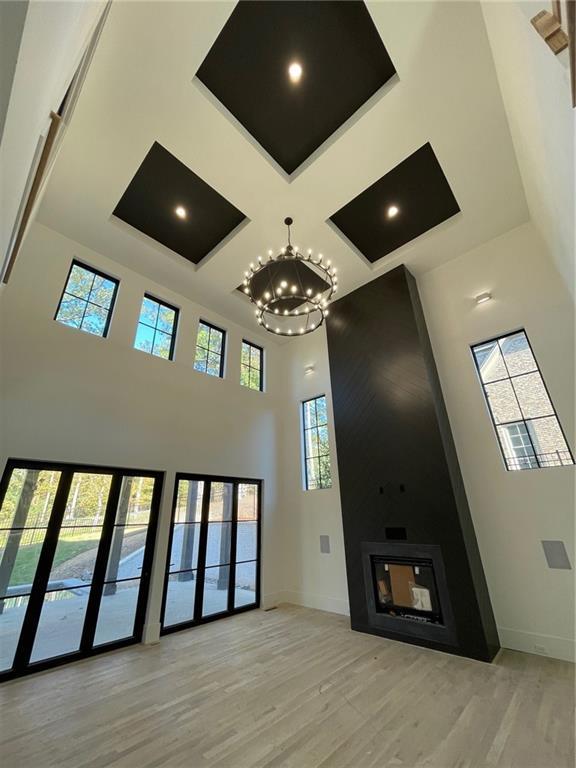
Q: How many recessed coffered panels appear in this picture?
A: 4